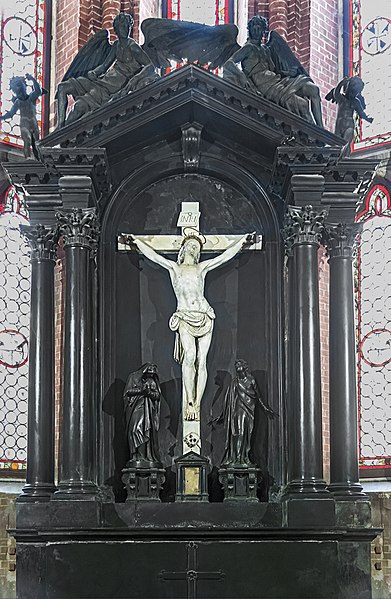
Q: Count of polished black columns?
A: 4